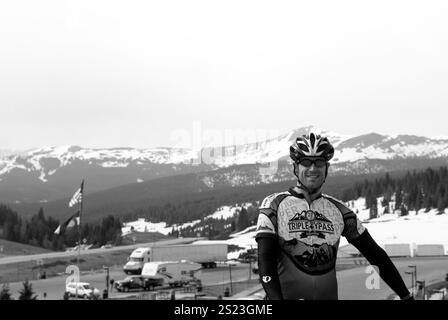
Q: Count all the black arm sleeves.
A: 2